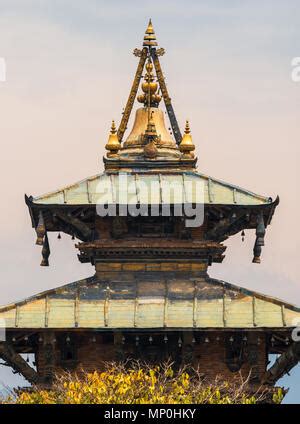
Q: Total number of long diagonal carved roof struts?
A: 4